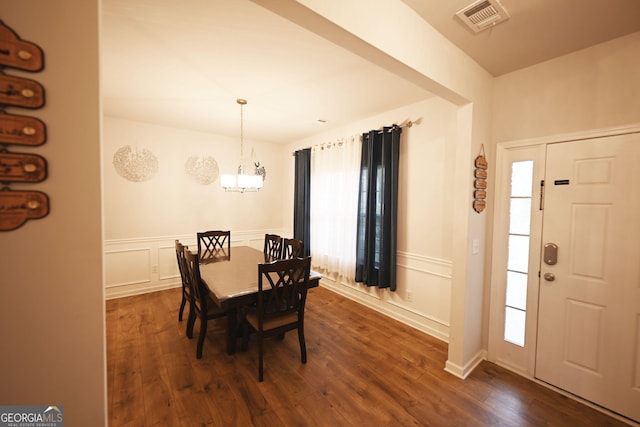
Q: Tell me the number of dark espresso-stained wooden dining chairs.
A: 6